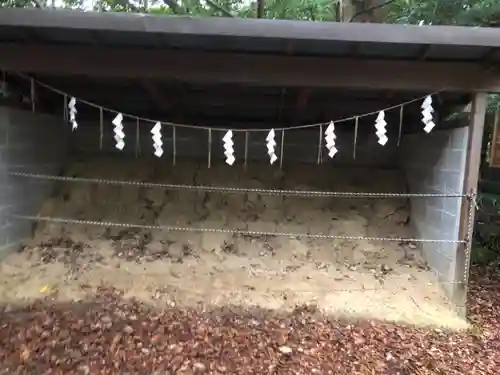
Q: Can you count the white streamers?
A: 8